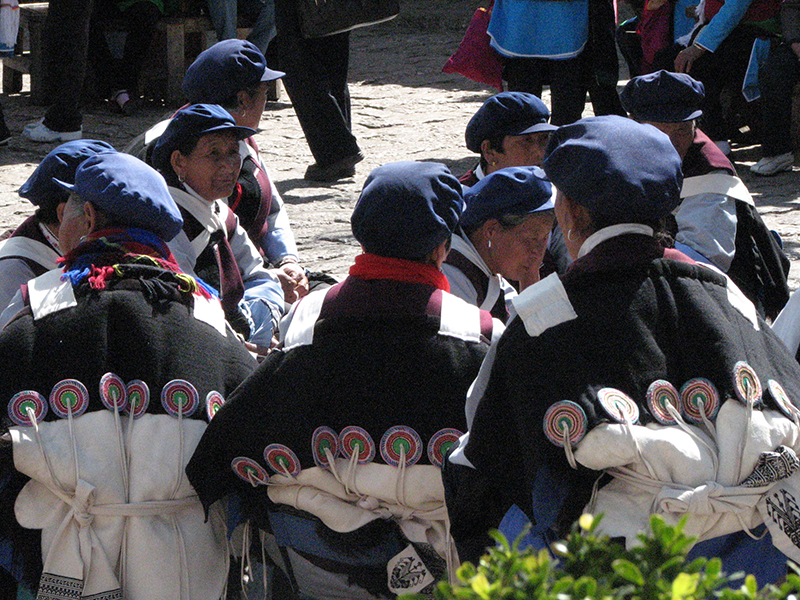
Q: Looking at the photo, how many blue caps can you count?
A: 9